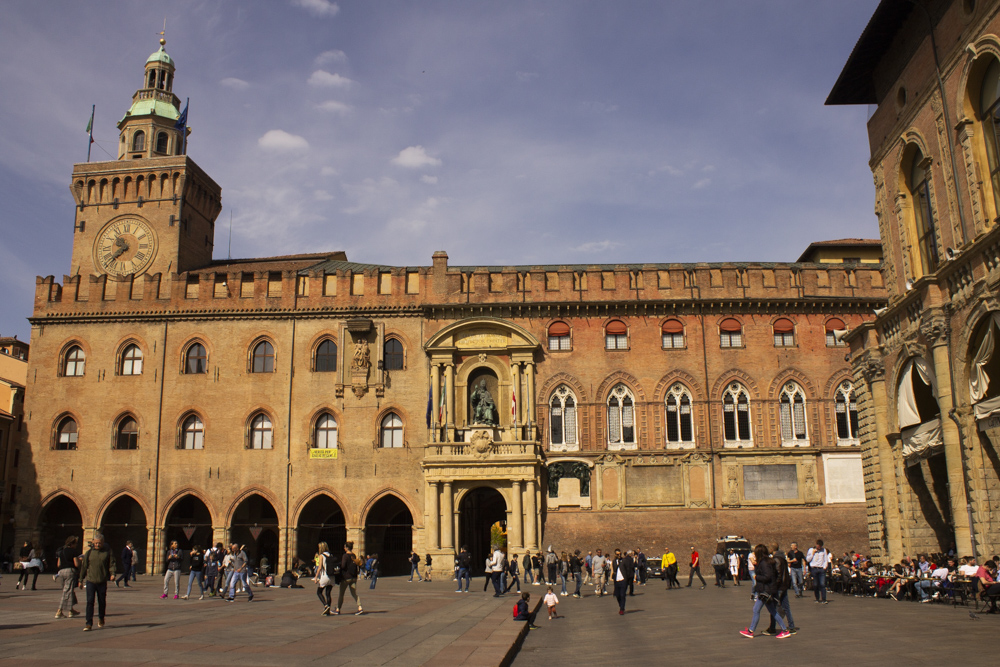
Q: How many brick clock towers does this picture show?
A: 1